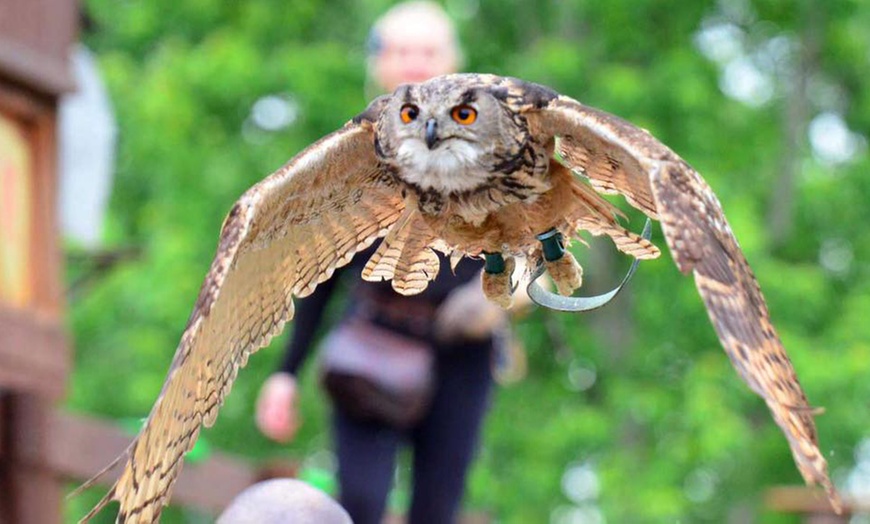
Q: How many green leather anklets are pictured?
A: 2